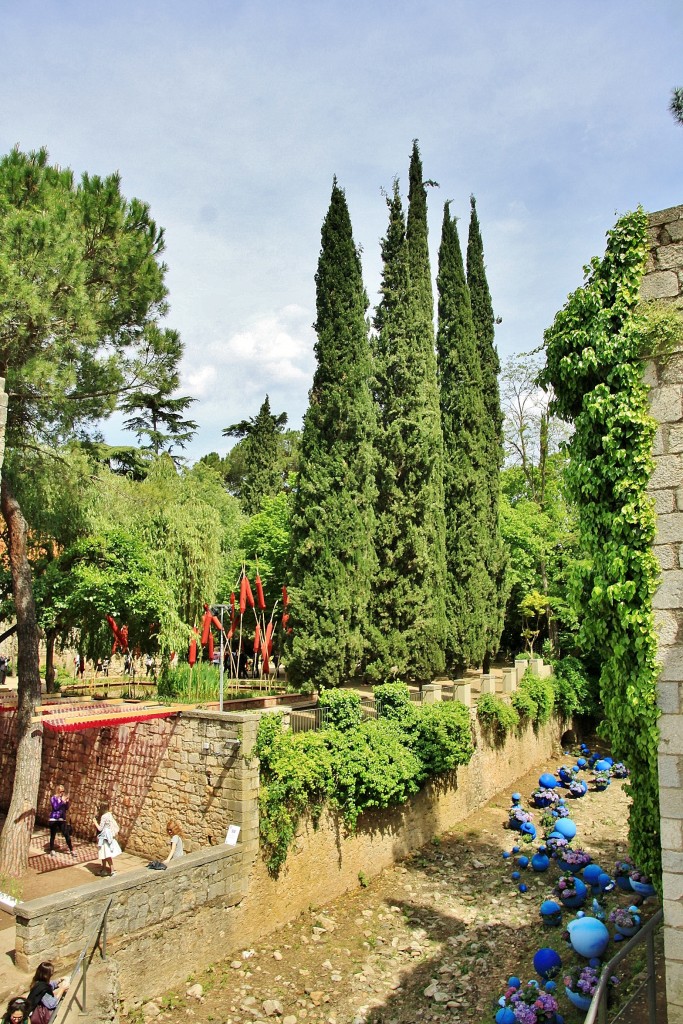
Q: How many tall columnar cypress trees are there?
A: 5